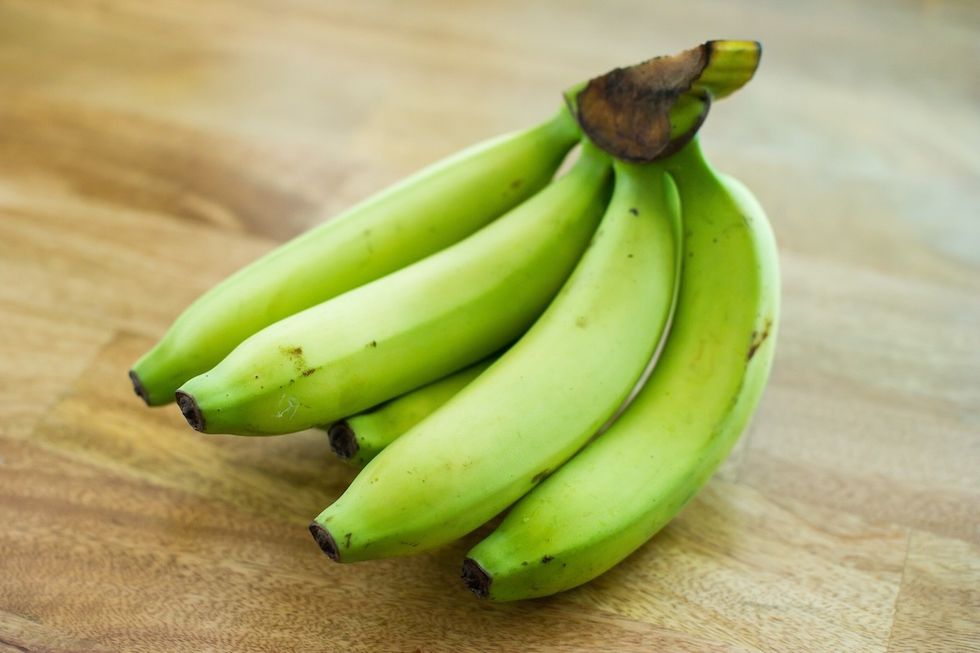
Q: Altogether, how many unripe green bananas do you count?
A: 5